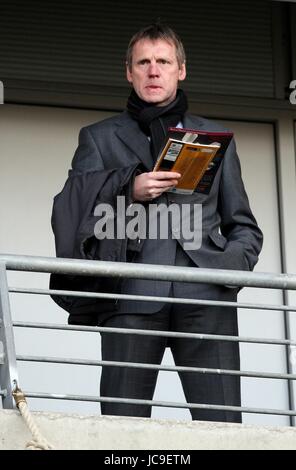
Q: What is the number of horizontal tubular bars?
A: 5